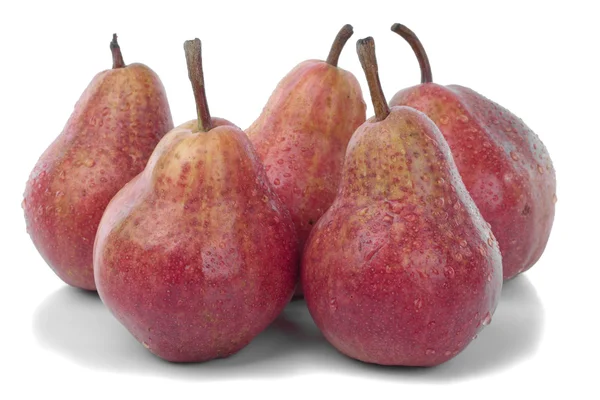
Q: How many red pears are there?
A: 5